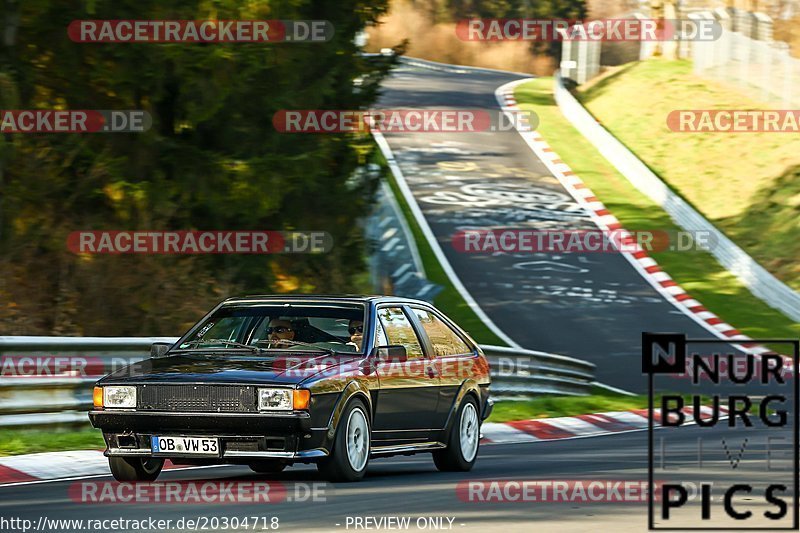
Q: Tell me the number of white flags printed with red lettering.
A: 0